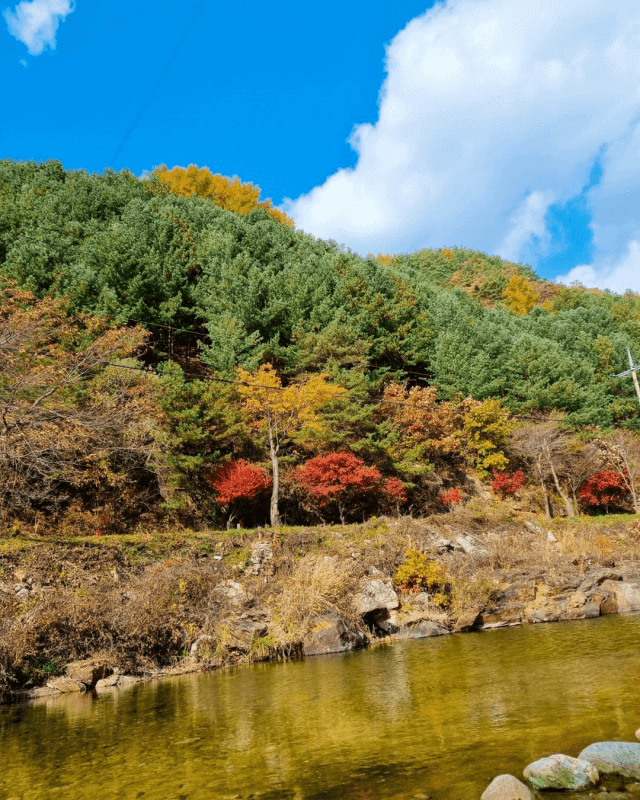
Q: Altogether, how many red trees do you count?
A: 6